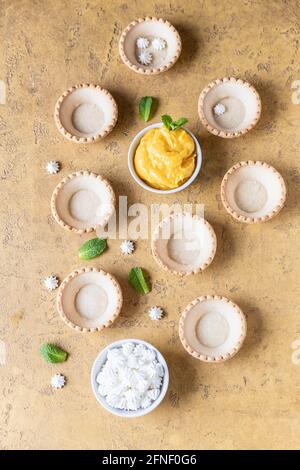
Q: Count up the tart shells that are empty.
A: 6